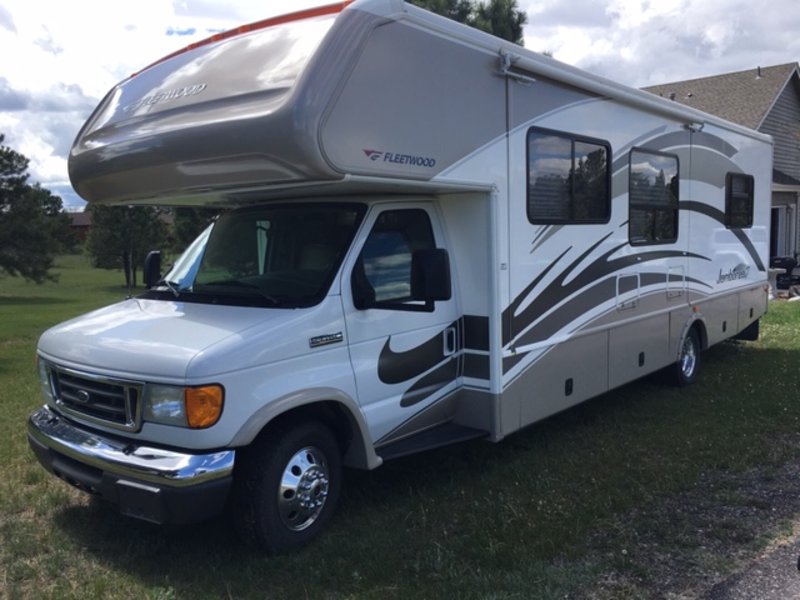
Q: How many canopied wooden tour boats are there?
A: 0